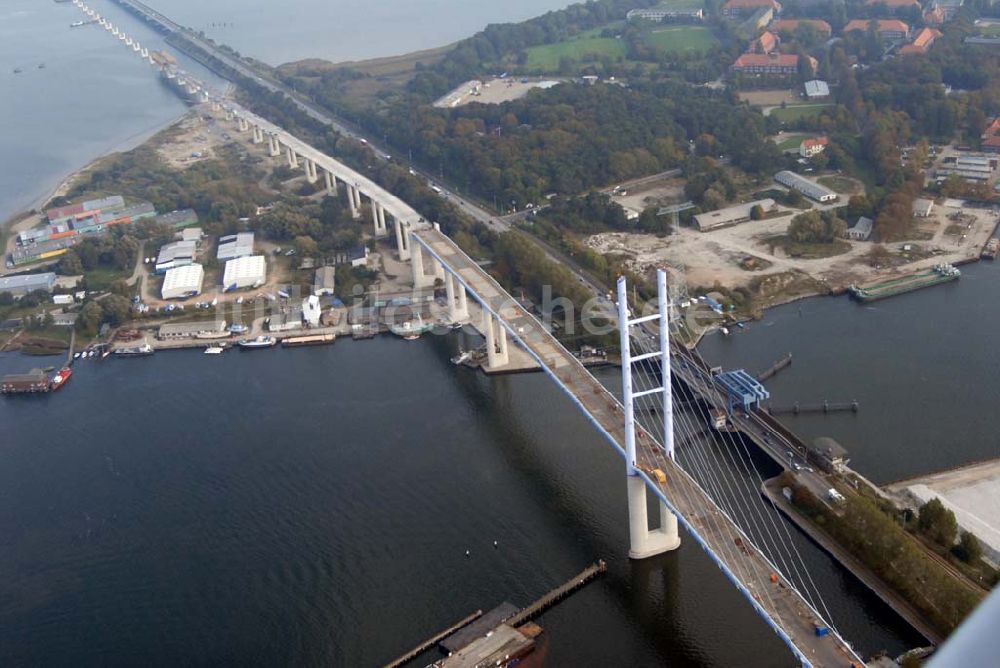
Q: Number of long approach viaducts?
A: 1